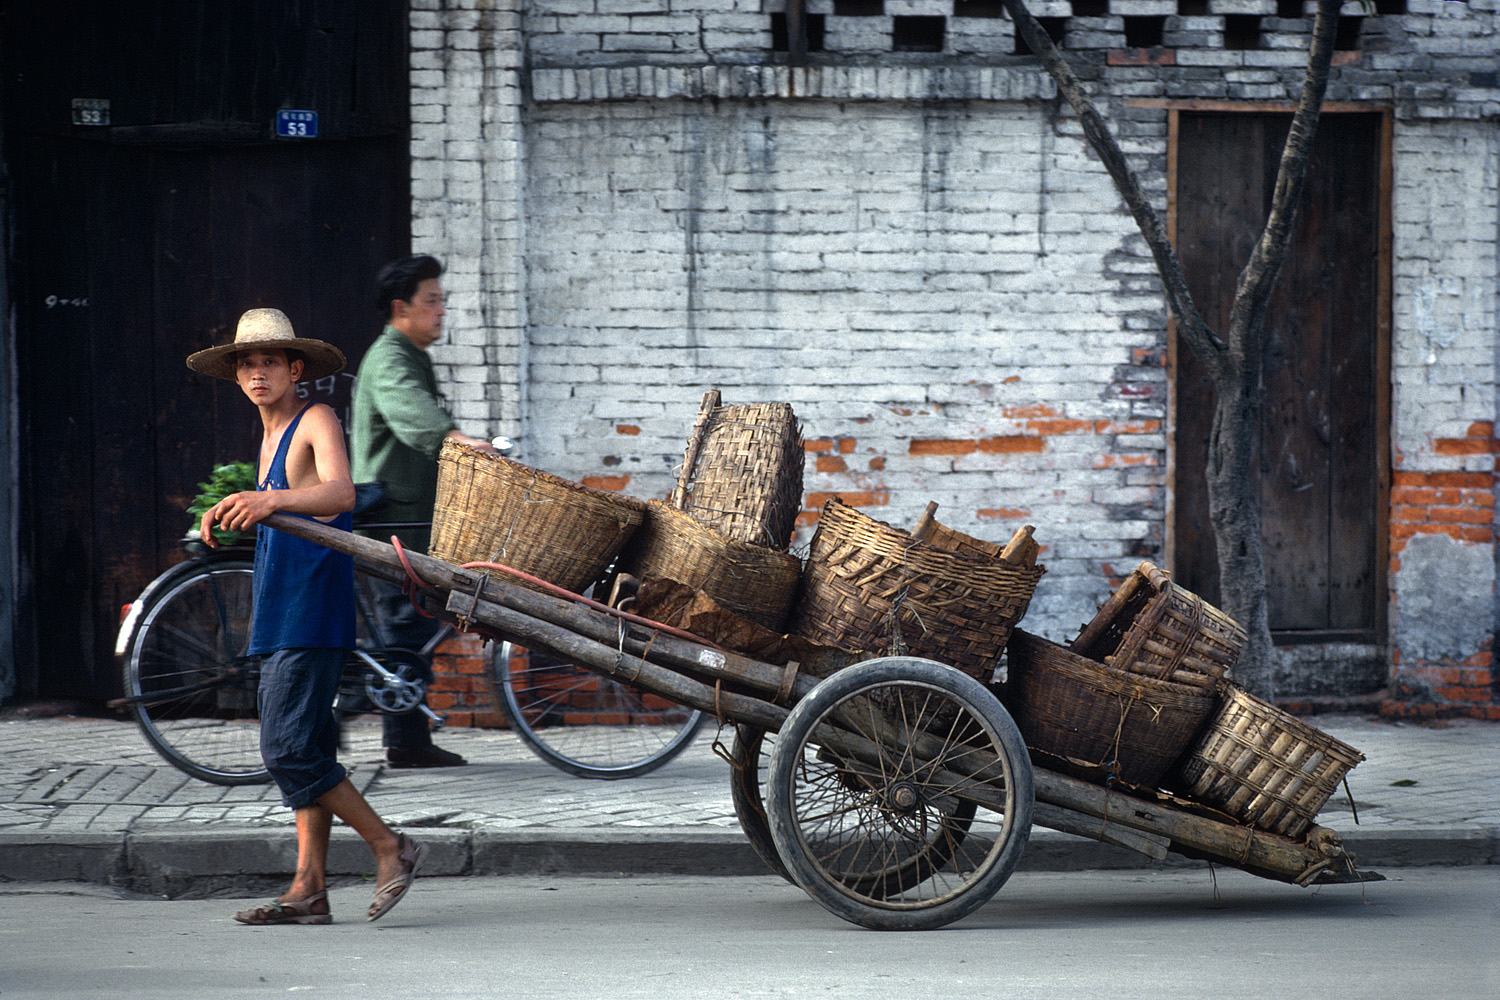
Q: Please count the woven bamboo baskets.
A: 7